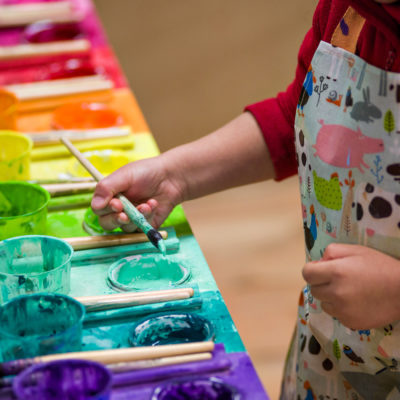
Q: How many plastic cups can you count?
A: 6